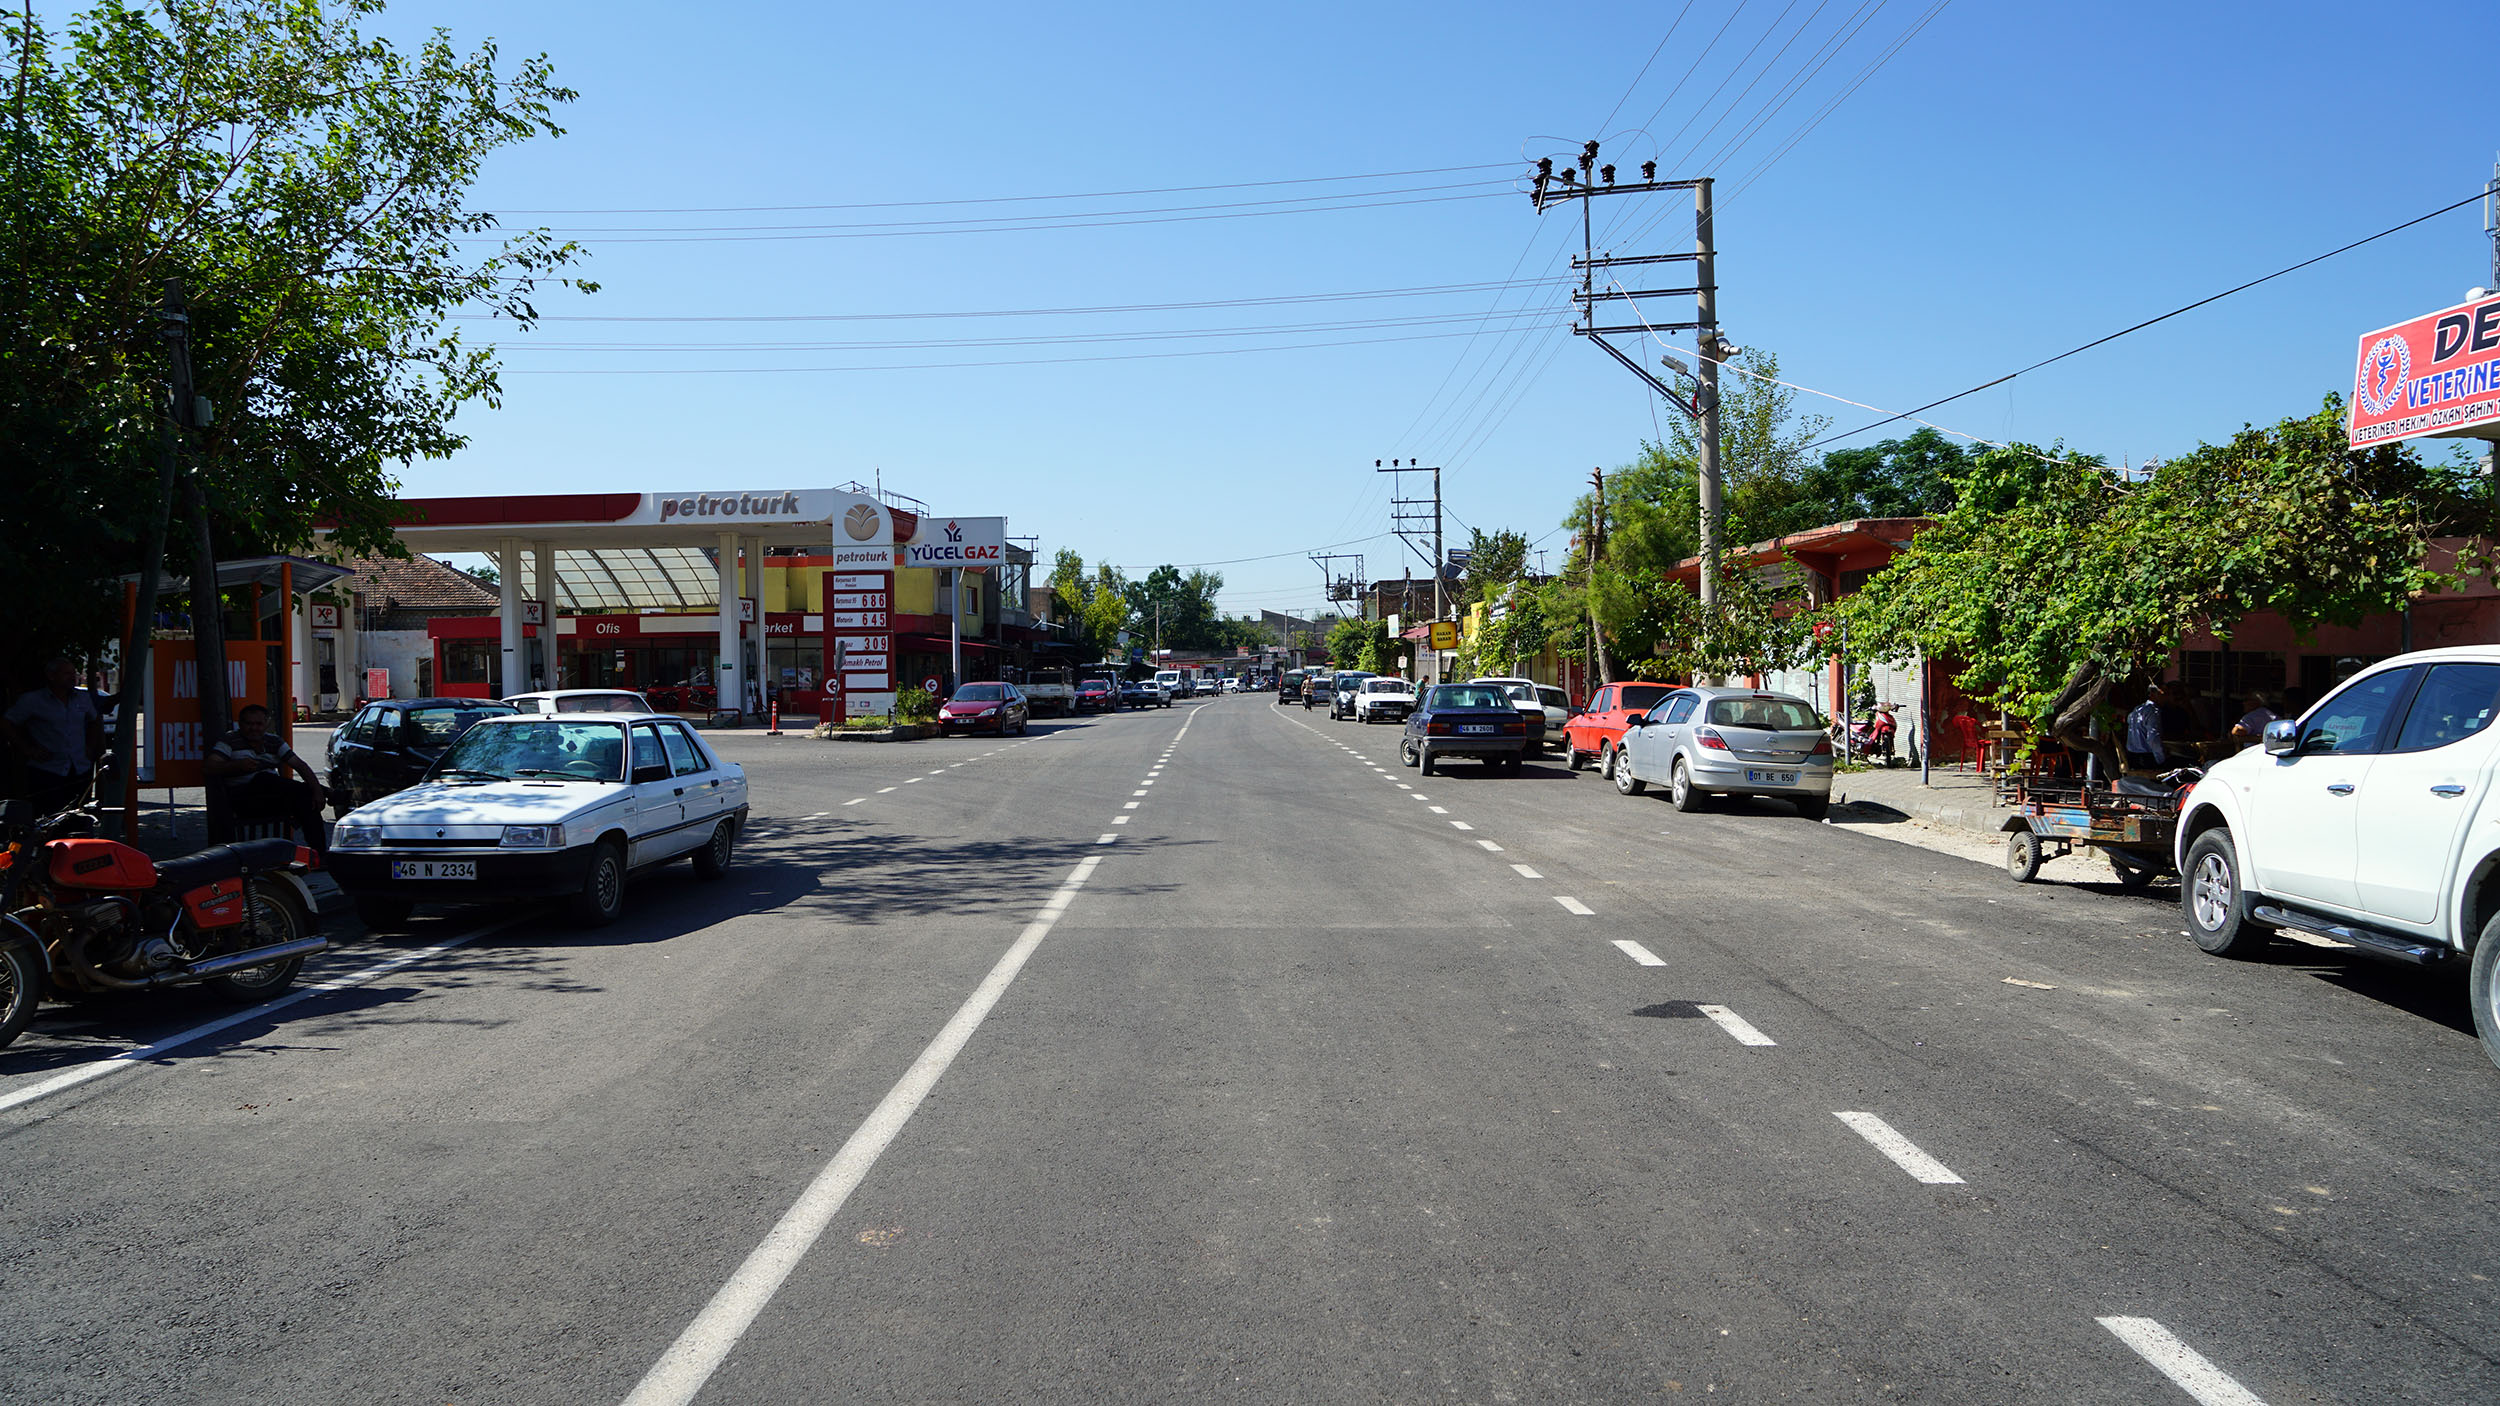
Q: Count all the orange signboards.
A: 1